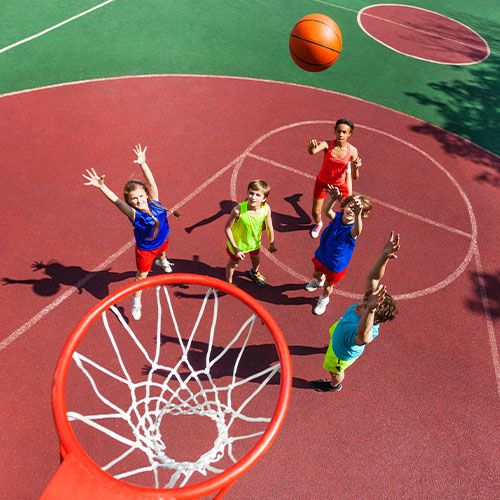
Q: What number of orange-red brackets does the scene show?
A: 1